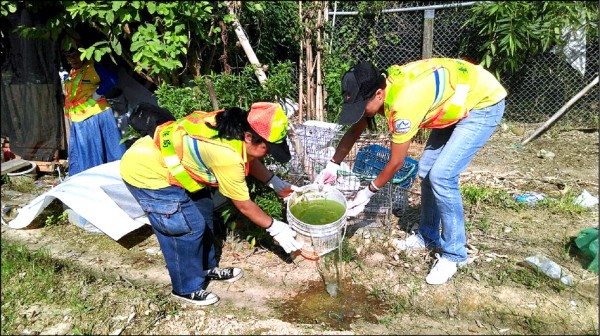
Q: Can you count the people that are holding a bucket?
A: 2